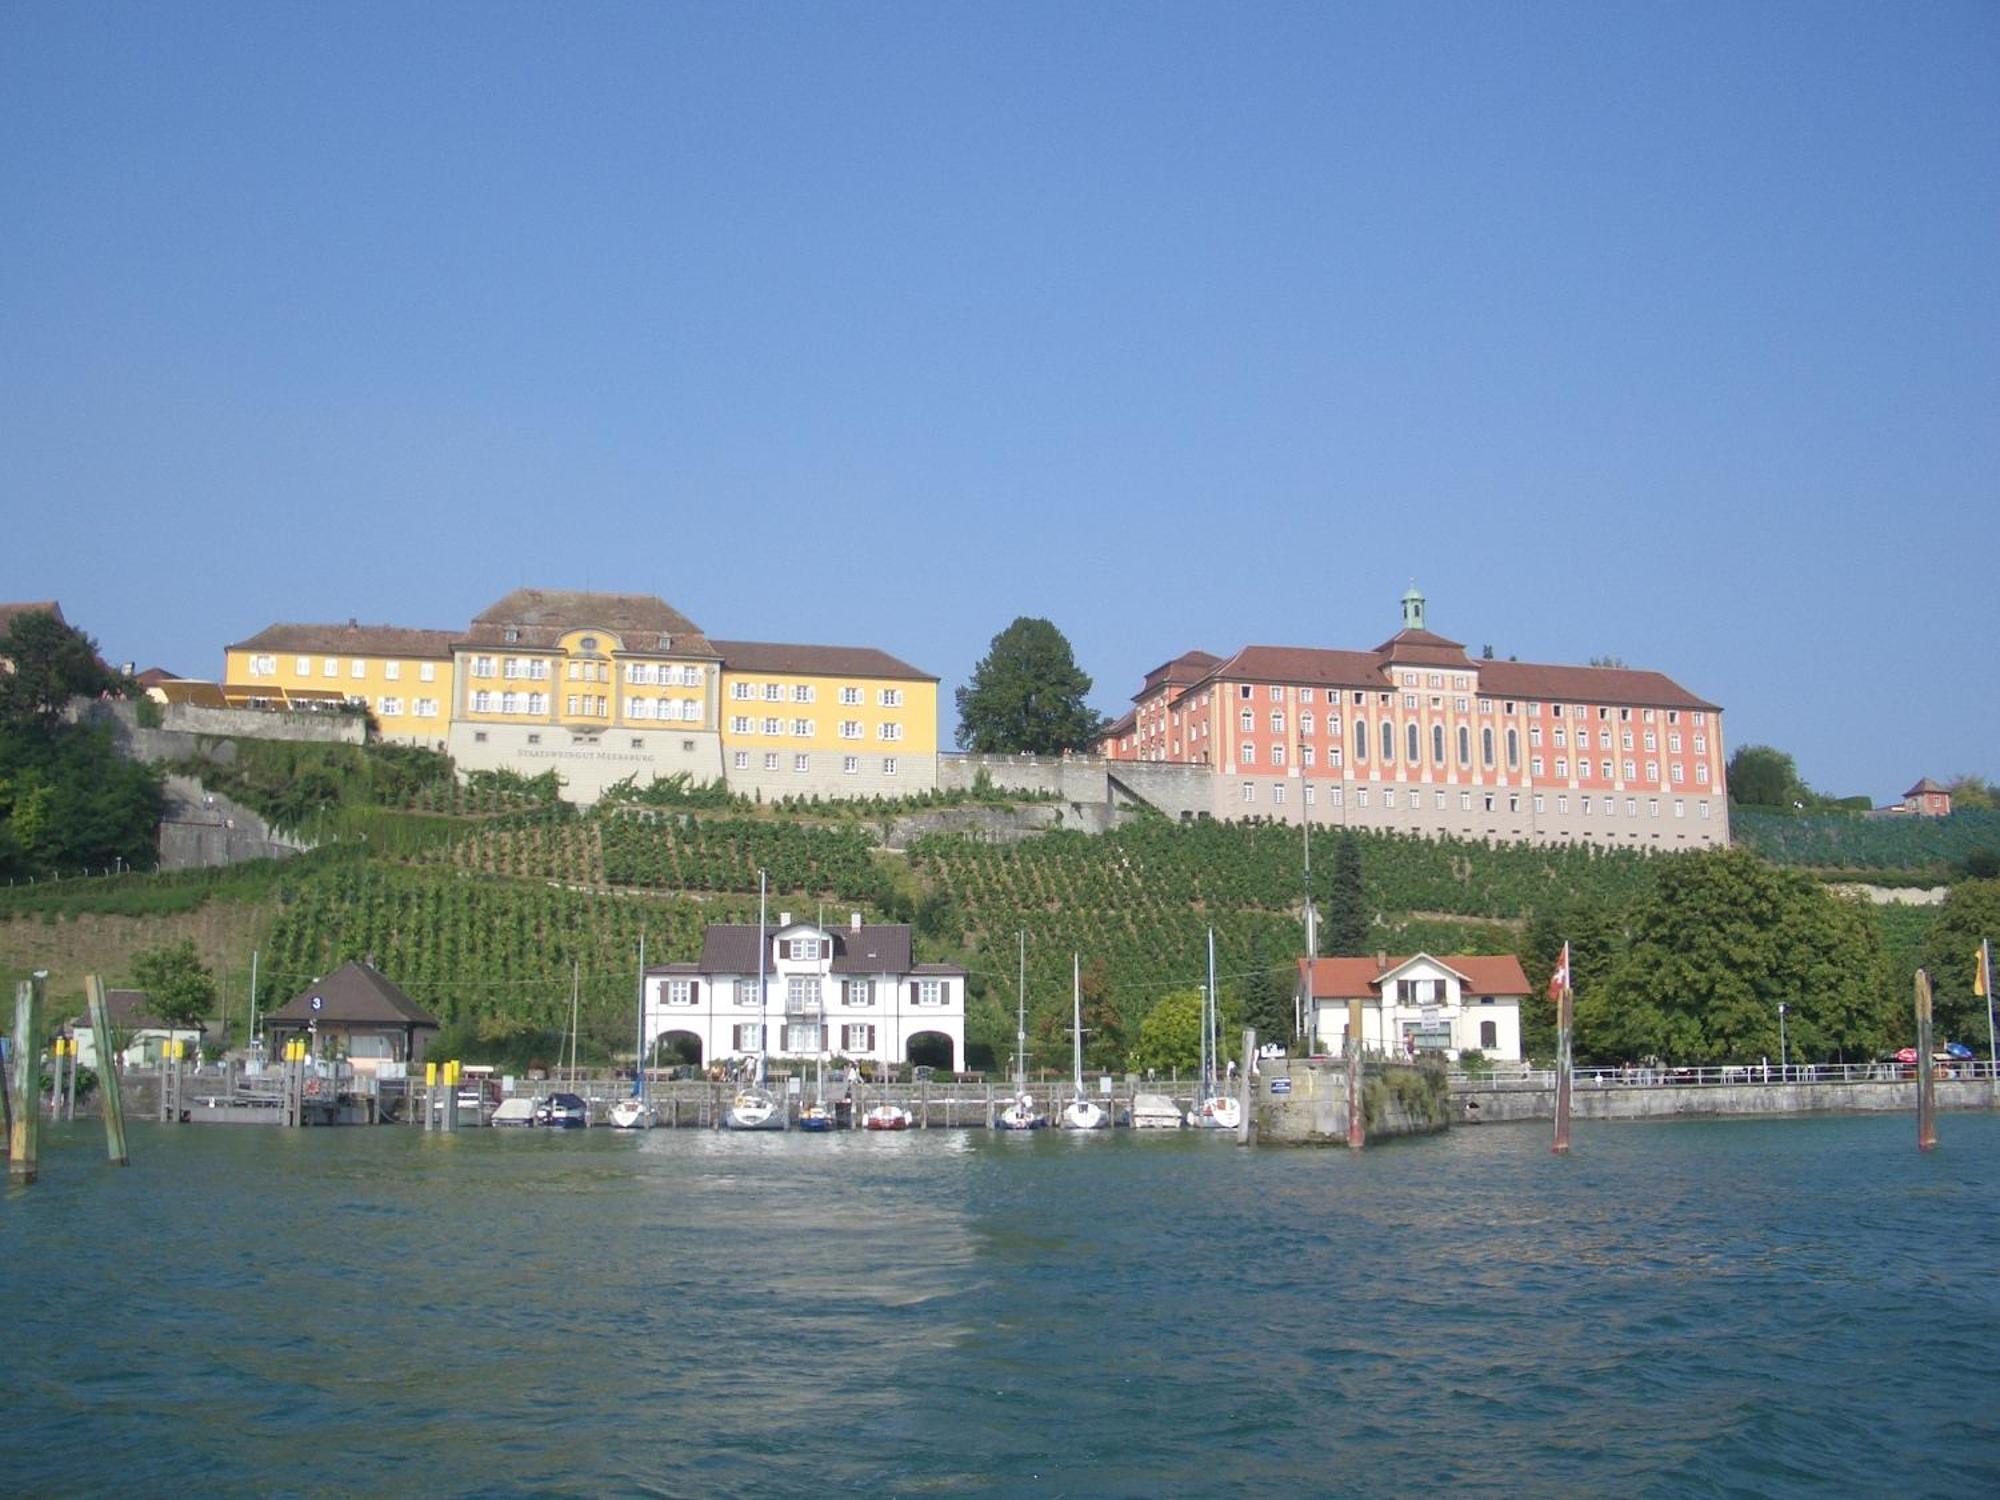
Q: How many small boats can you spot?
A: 10